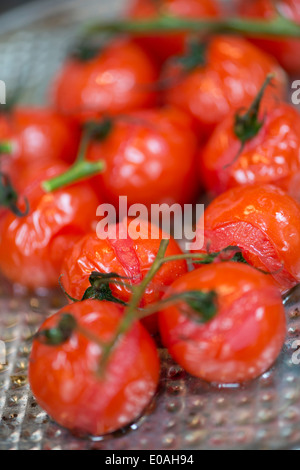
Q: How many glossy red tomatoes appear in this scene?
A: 12